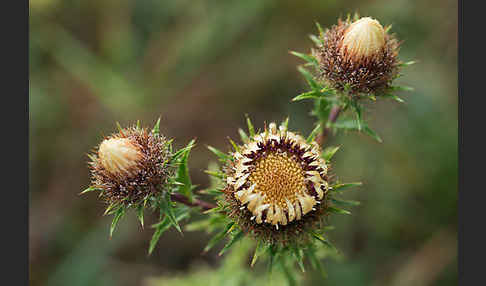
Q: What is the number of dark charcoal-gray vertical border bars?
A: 2